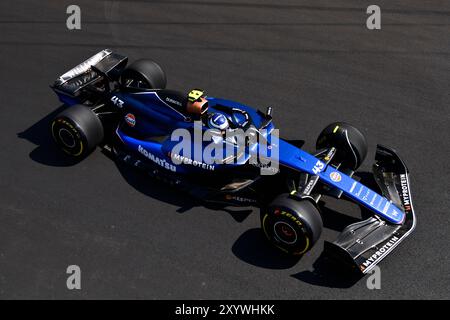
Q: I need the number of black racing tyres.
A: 4